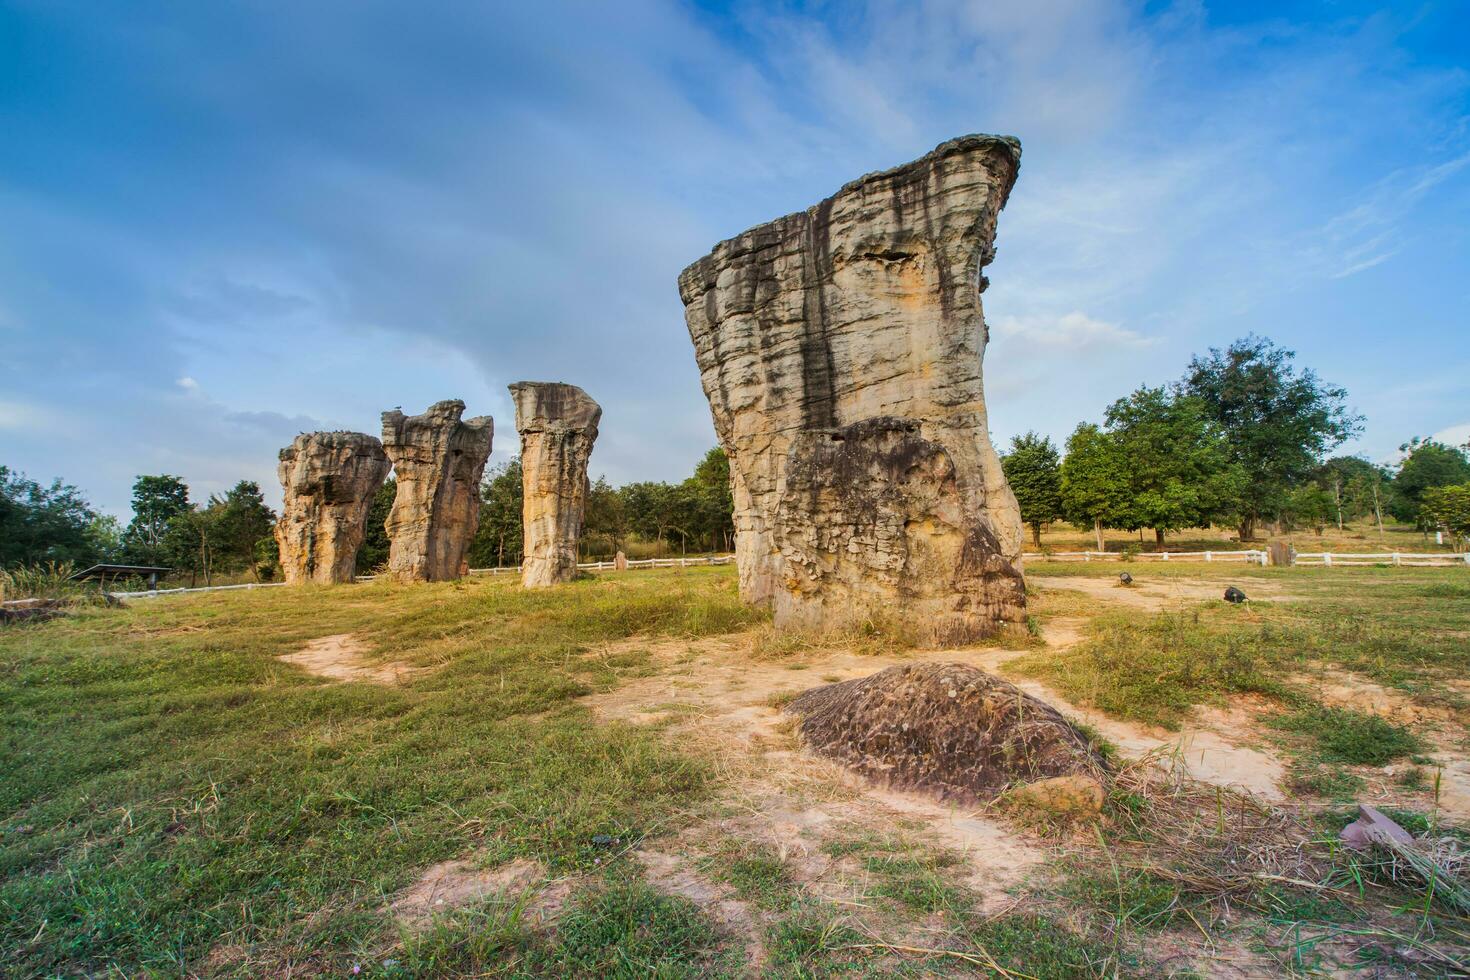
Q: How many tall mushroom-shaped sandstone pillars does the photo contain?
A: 4